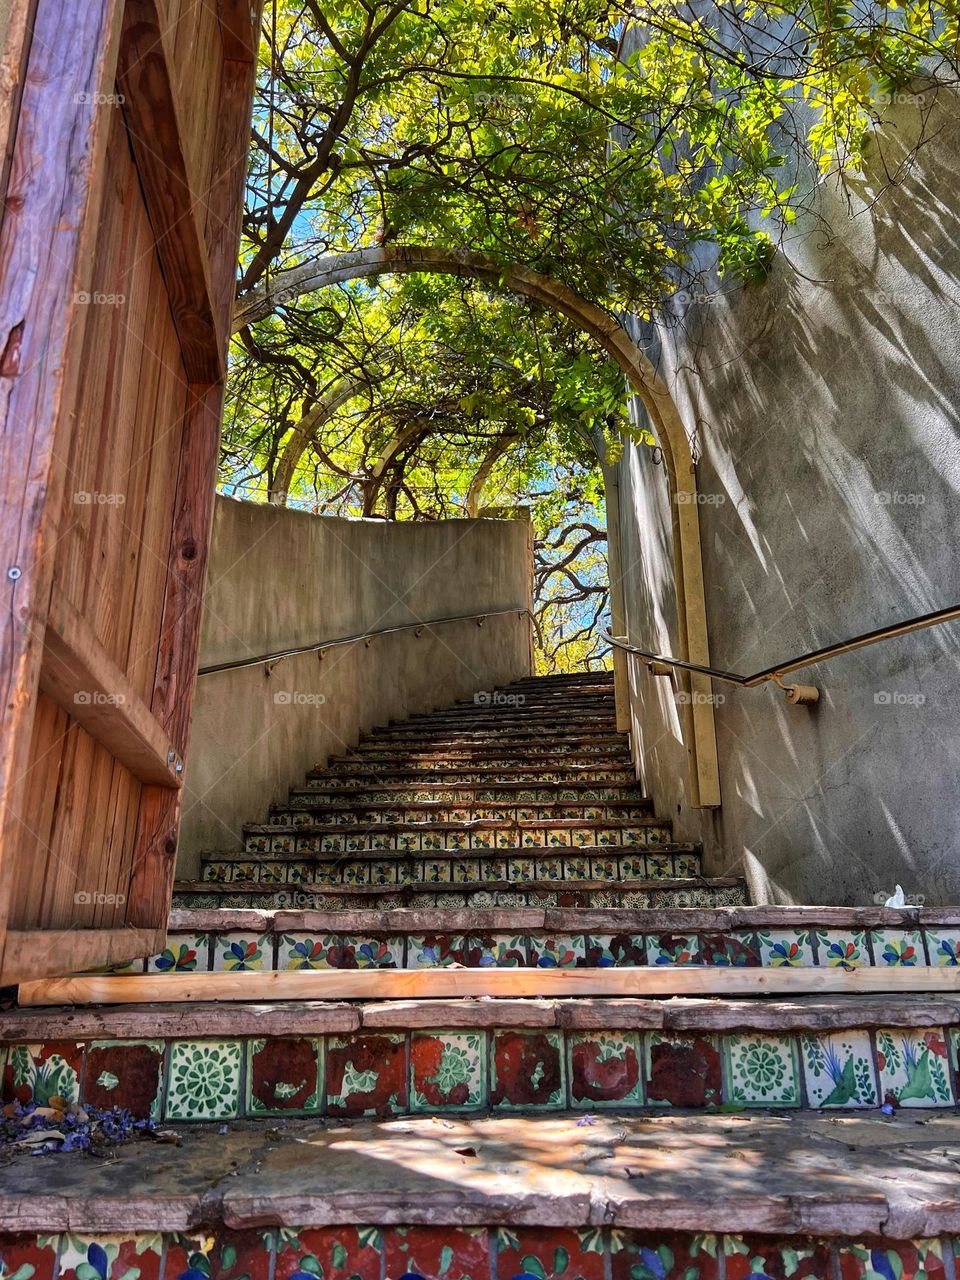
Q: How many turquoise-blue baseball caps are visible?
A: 0